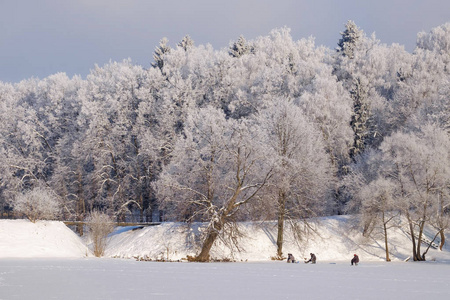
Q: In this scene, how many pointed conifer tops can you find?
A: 4